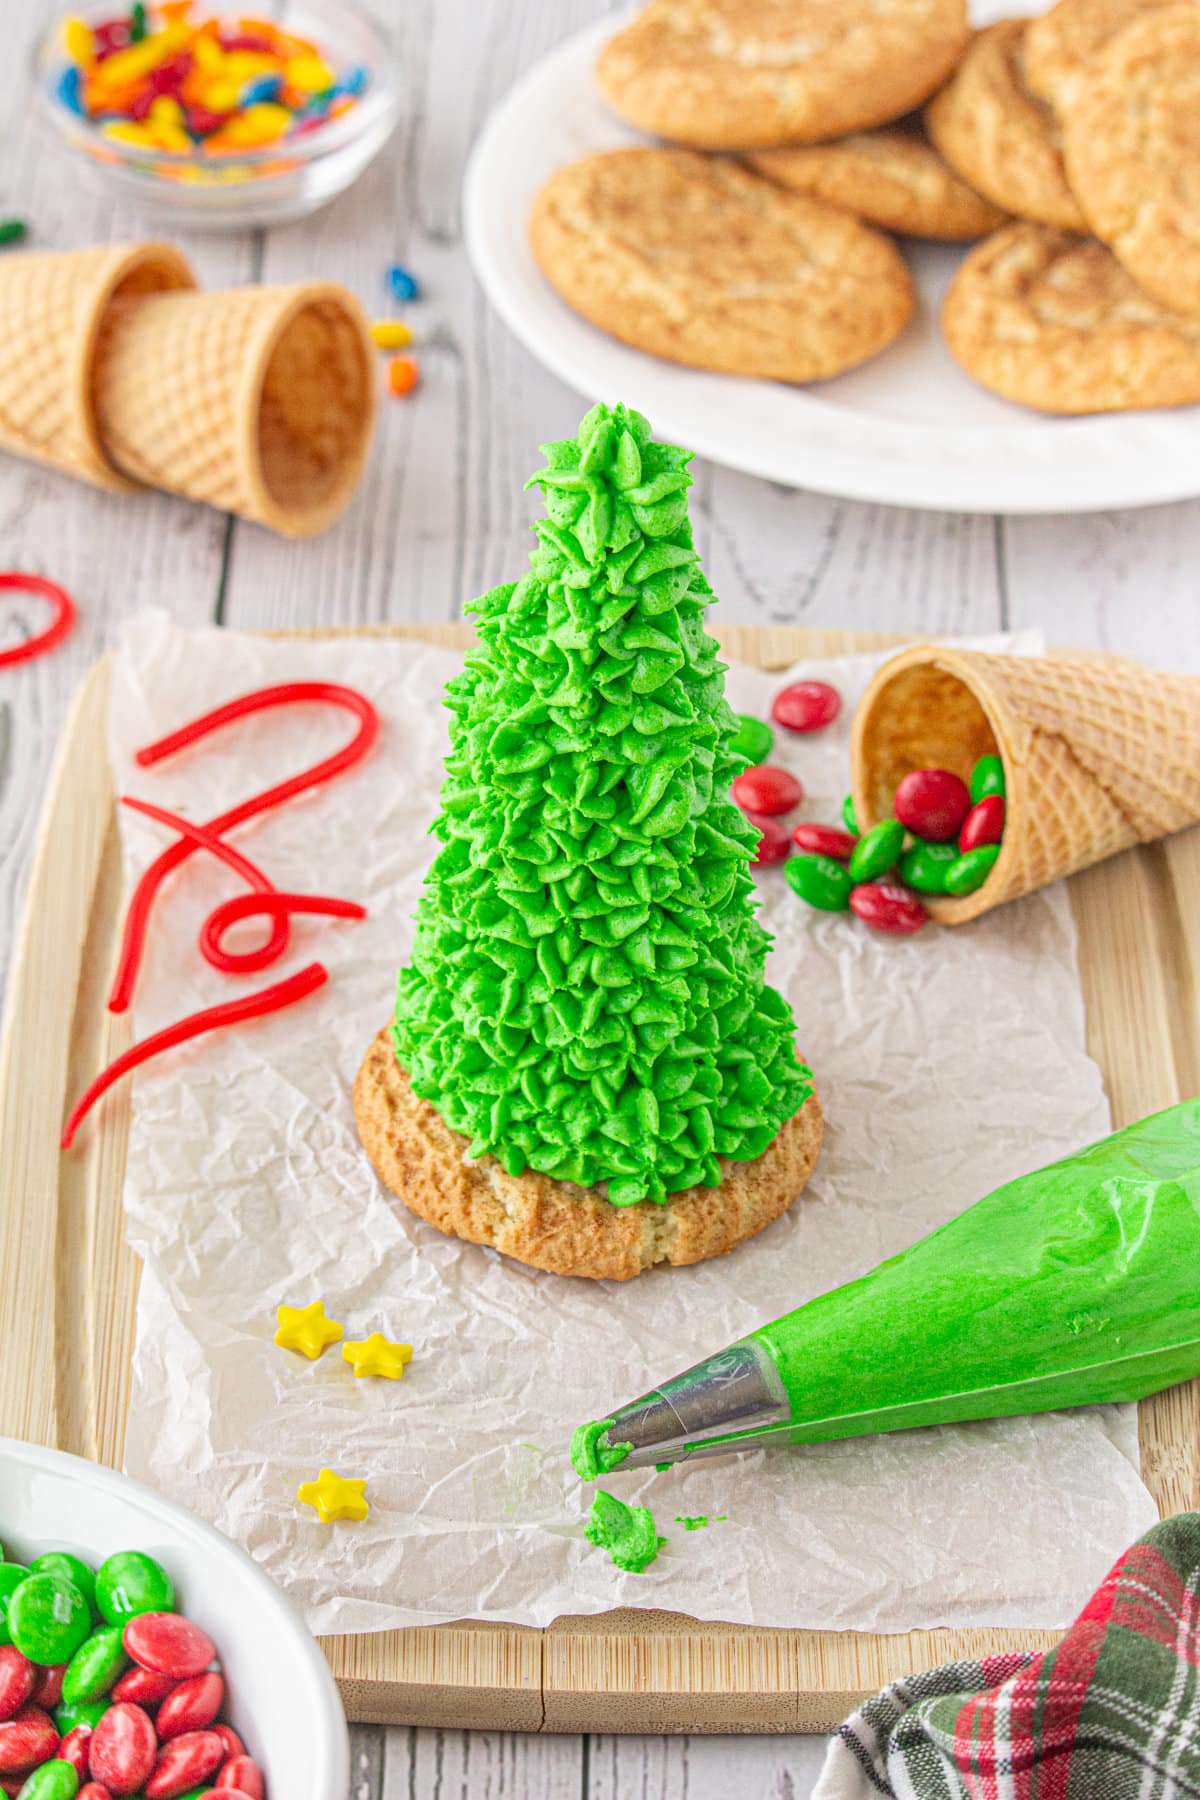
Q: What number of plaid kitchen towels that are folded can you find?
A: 1